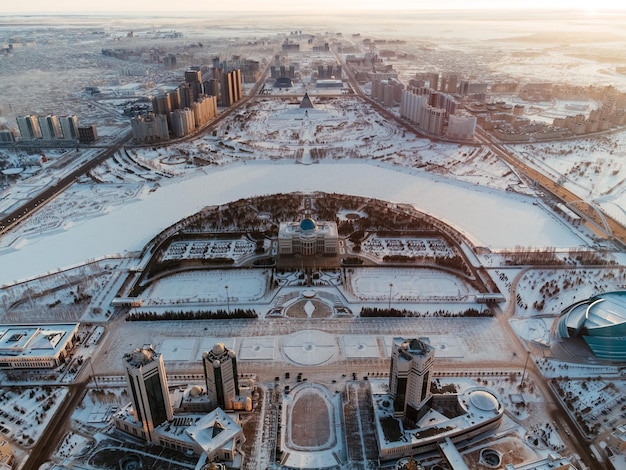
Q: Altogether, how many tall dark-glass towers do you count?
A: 3